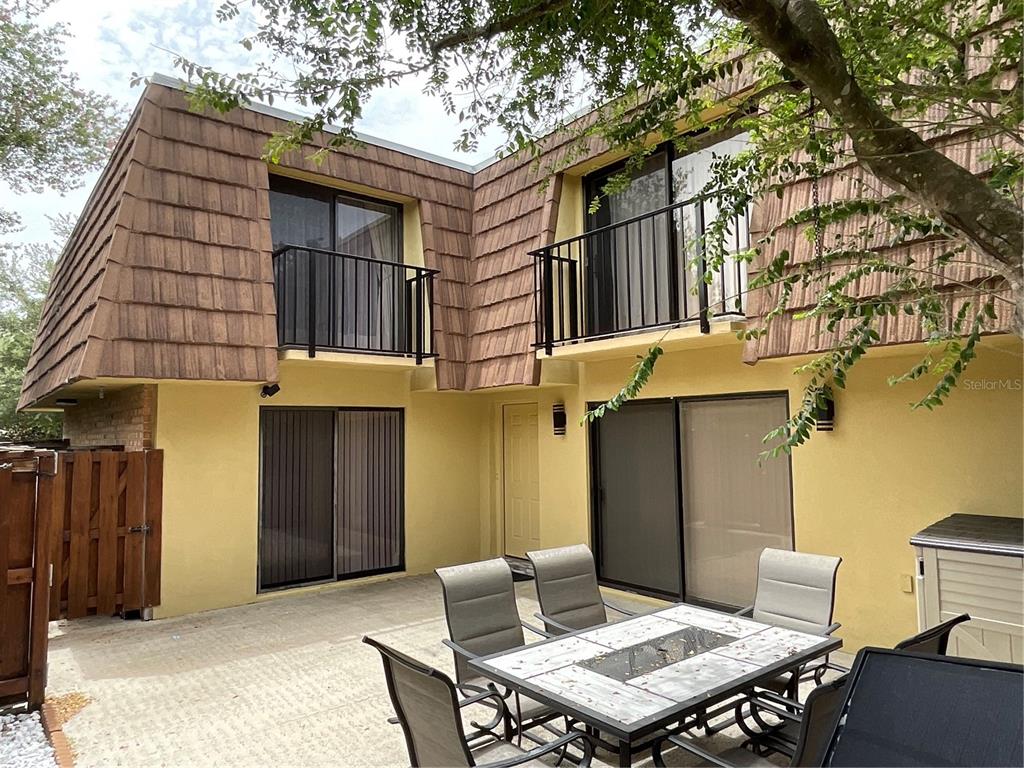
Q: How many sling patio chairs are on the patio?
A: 6